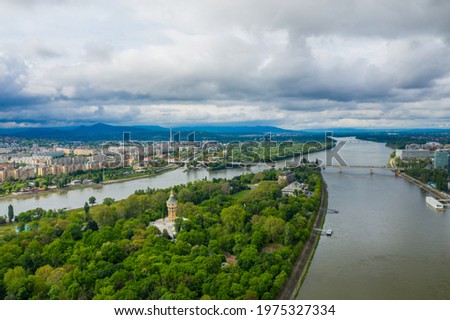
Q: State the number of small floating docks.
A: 2